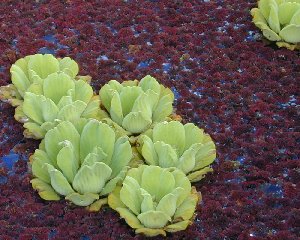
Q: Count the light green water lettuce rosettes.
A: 7